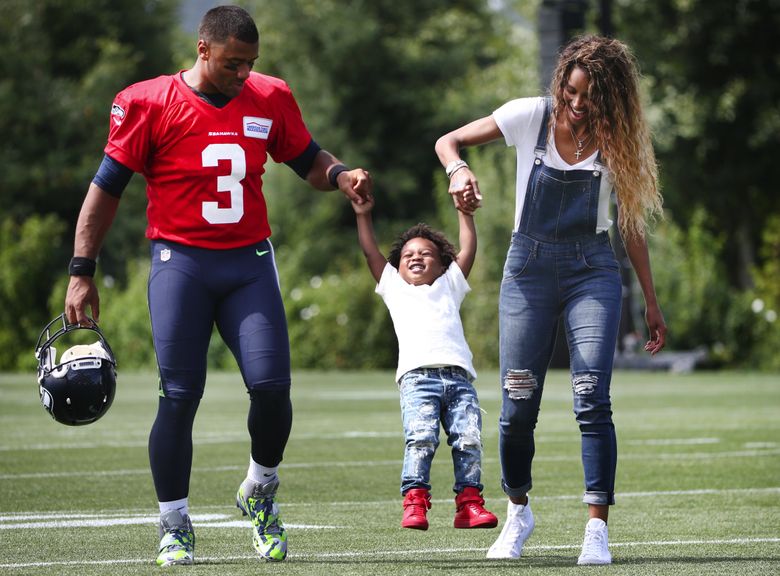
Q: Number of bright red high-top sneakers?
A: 2